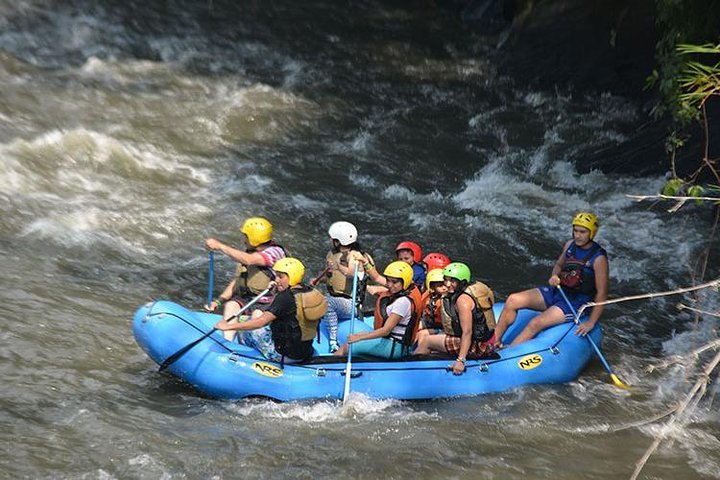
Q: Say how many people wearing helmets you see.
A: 9